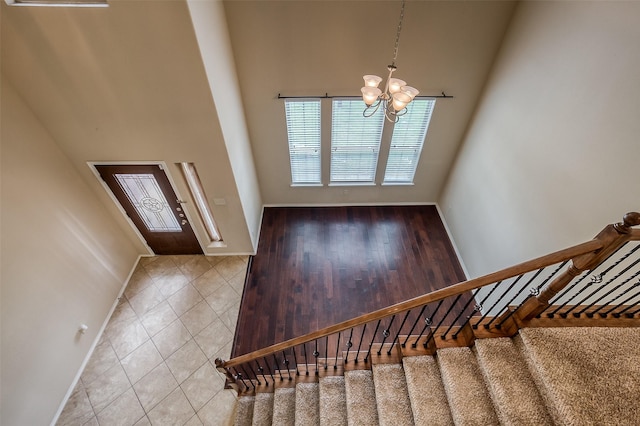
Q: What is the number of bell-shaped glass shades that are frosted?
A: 5